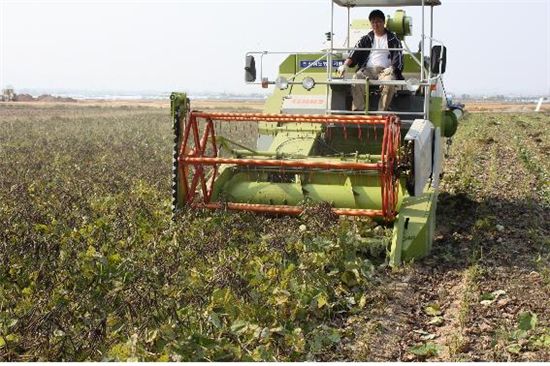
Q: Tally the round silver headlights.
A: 3